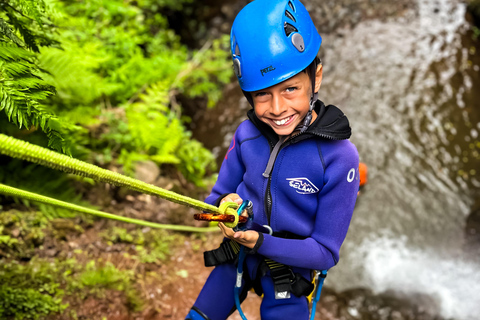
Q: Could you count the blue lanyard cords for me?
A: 2